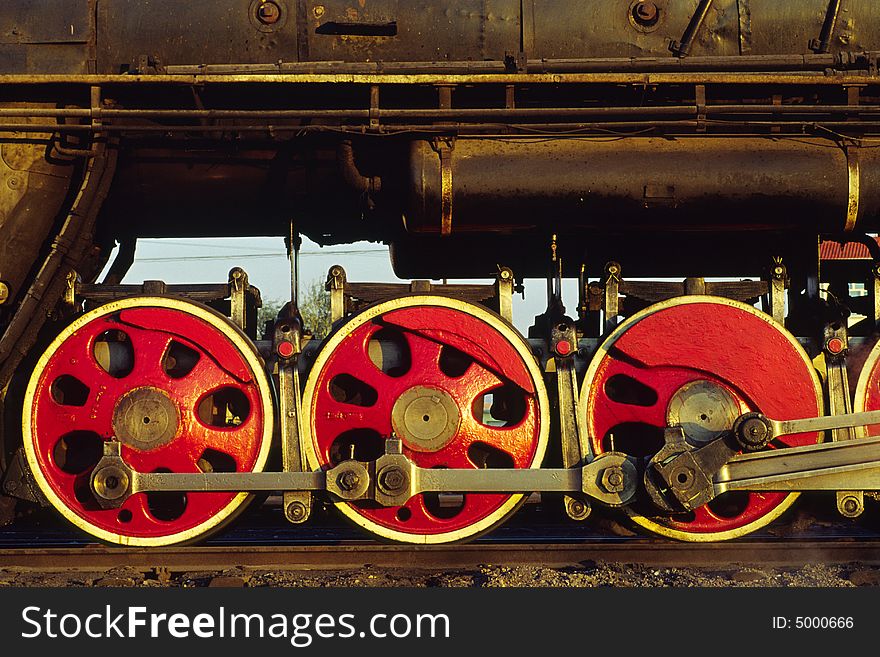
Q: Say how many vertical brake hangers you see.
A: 3